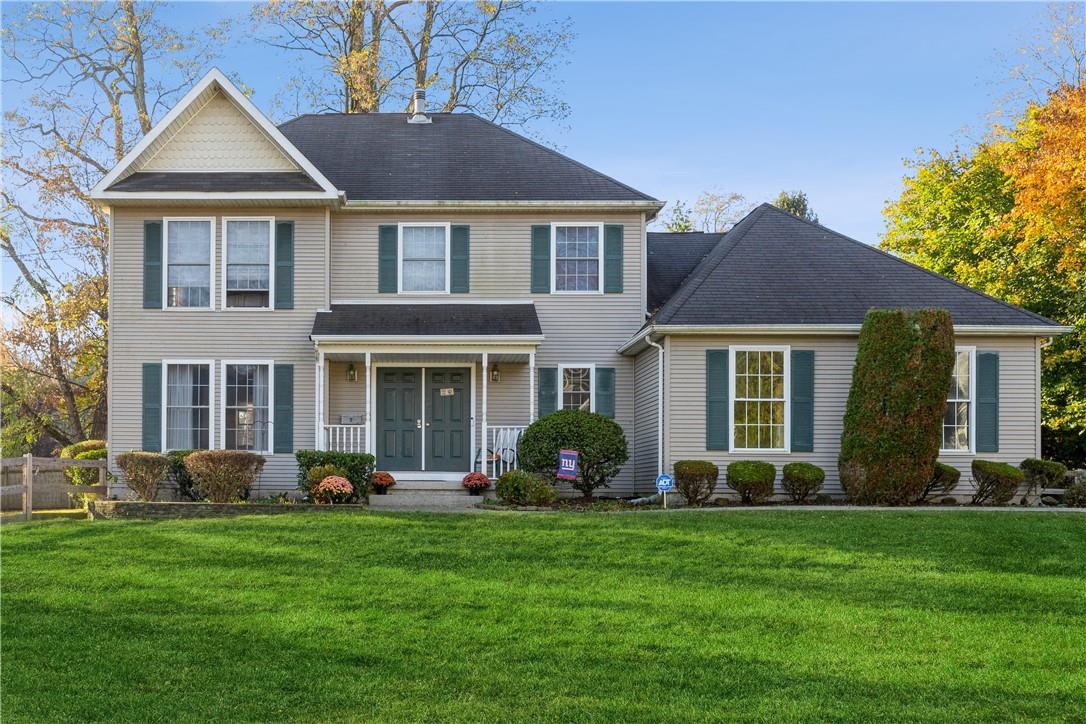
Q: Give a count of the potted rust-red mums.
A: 2